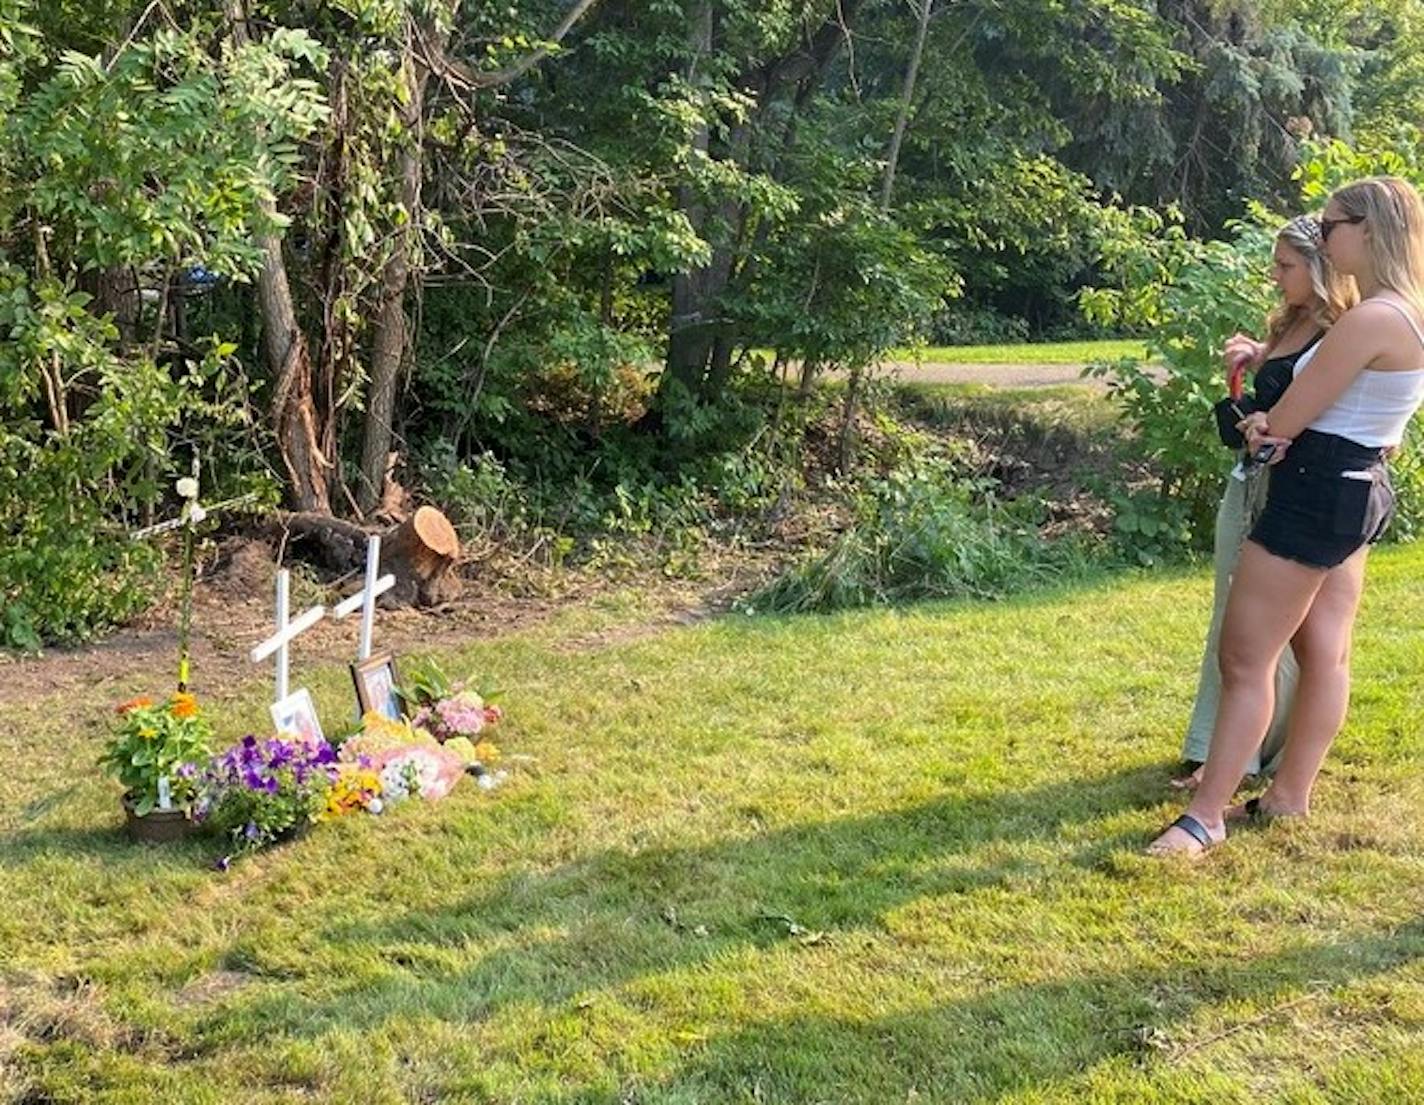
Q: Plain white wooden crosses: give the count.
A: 2